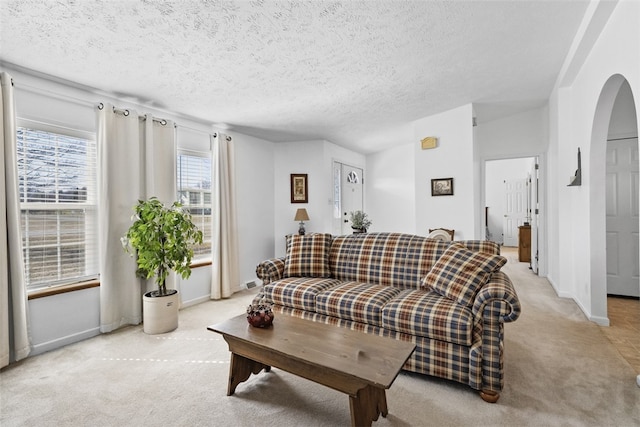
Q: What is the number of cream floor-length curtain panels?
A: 4